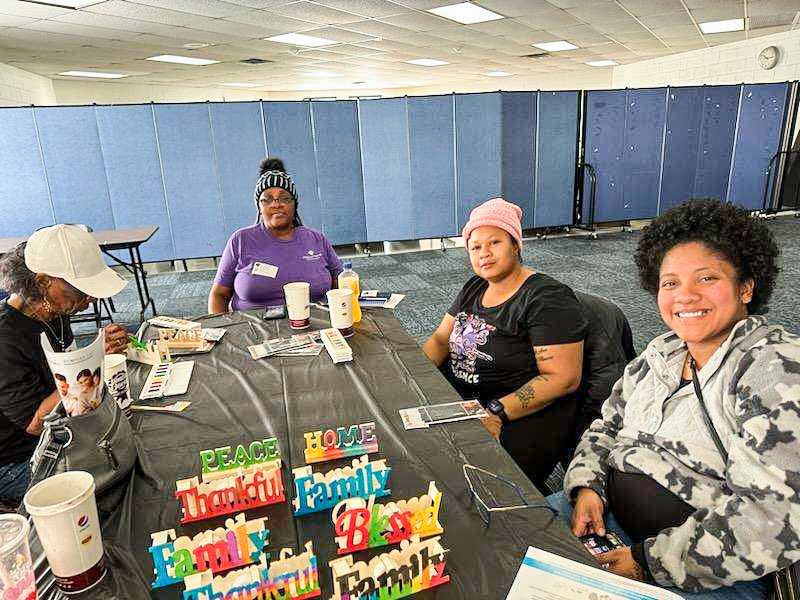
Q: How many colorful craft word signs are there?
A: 8